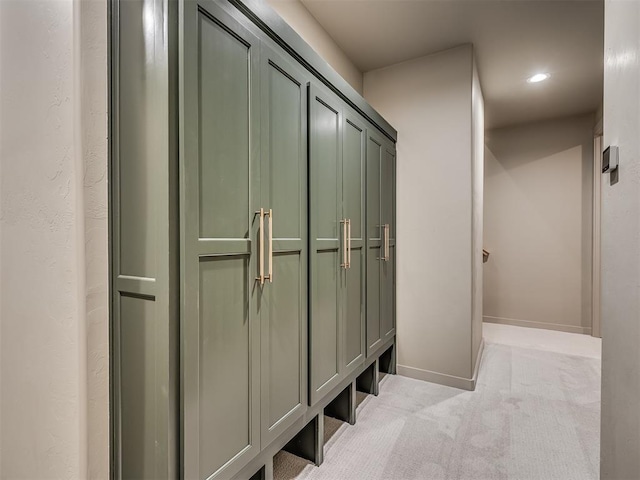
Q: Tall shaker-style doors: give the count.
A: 6